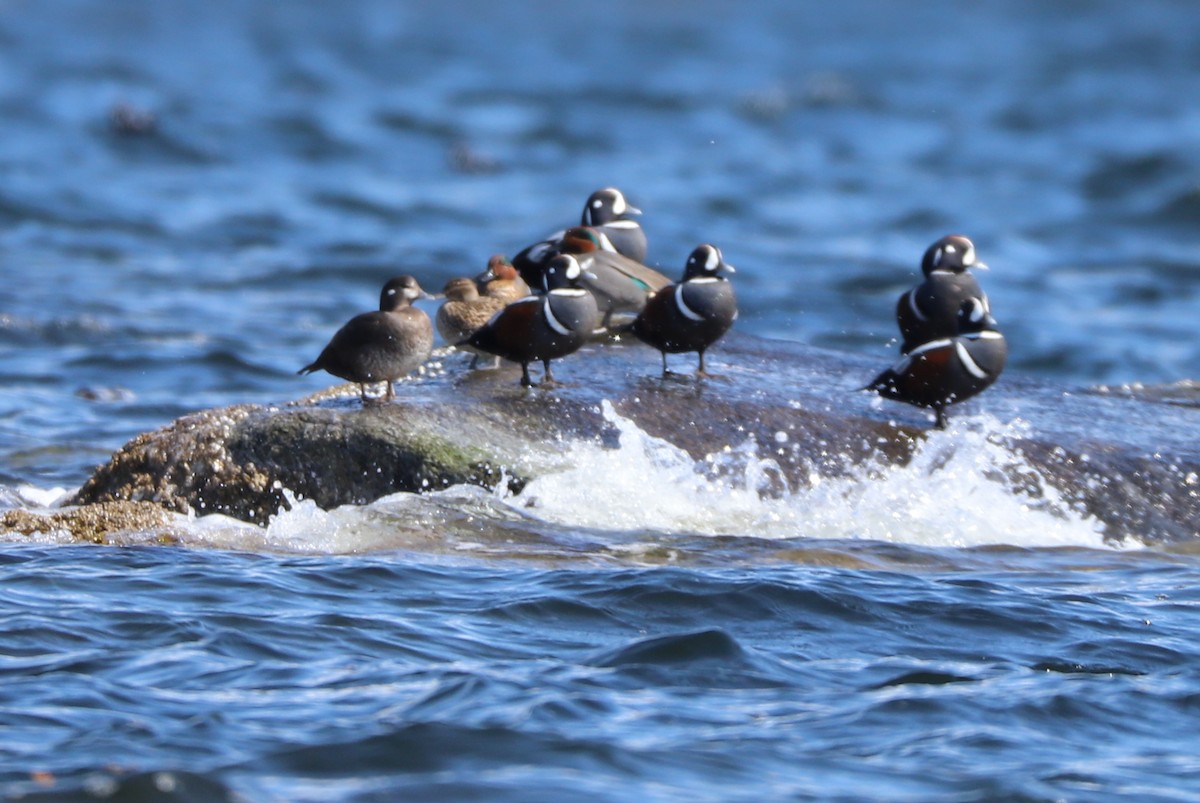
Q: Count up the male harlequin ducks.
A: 5